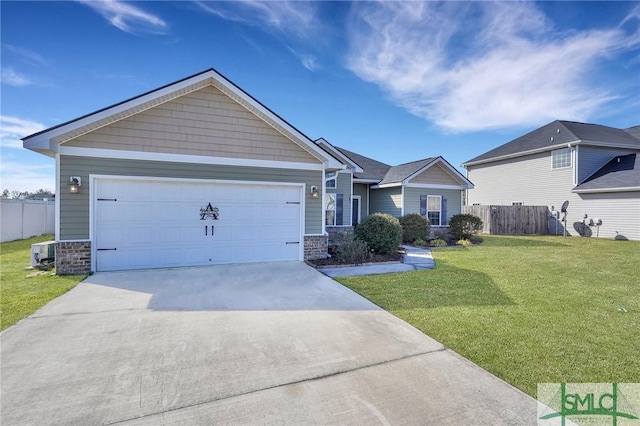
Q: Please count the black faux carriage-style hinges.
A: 4